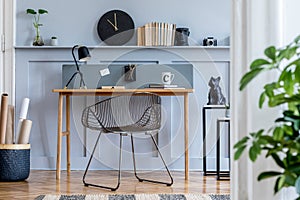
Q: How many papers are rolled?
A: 4